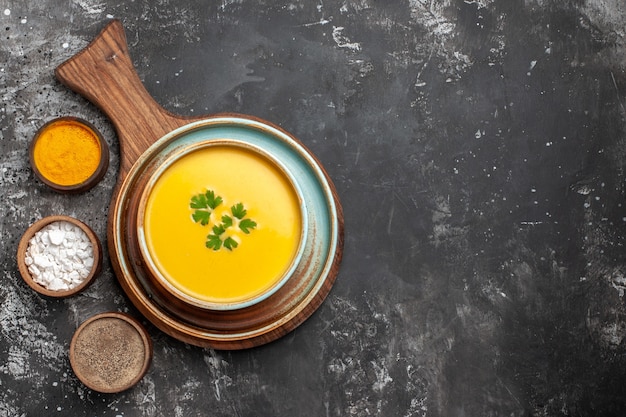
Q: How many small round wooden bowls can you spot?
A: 3